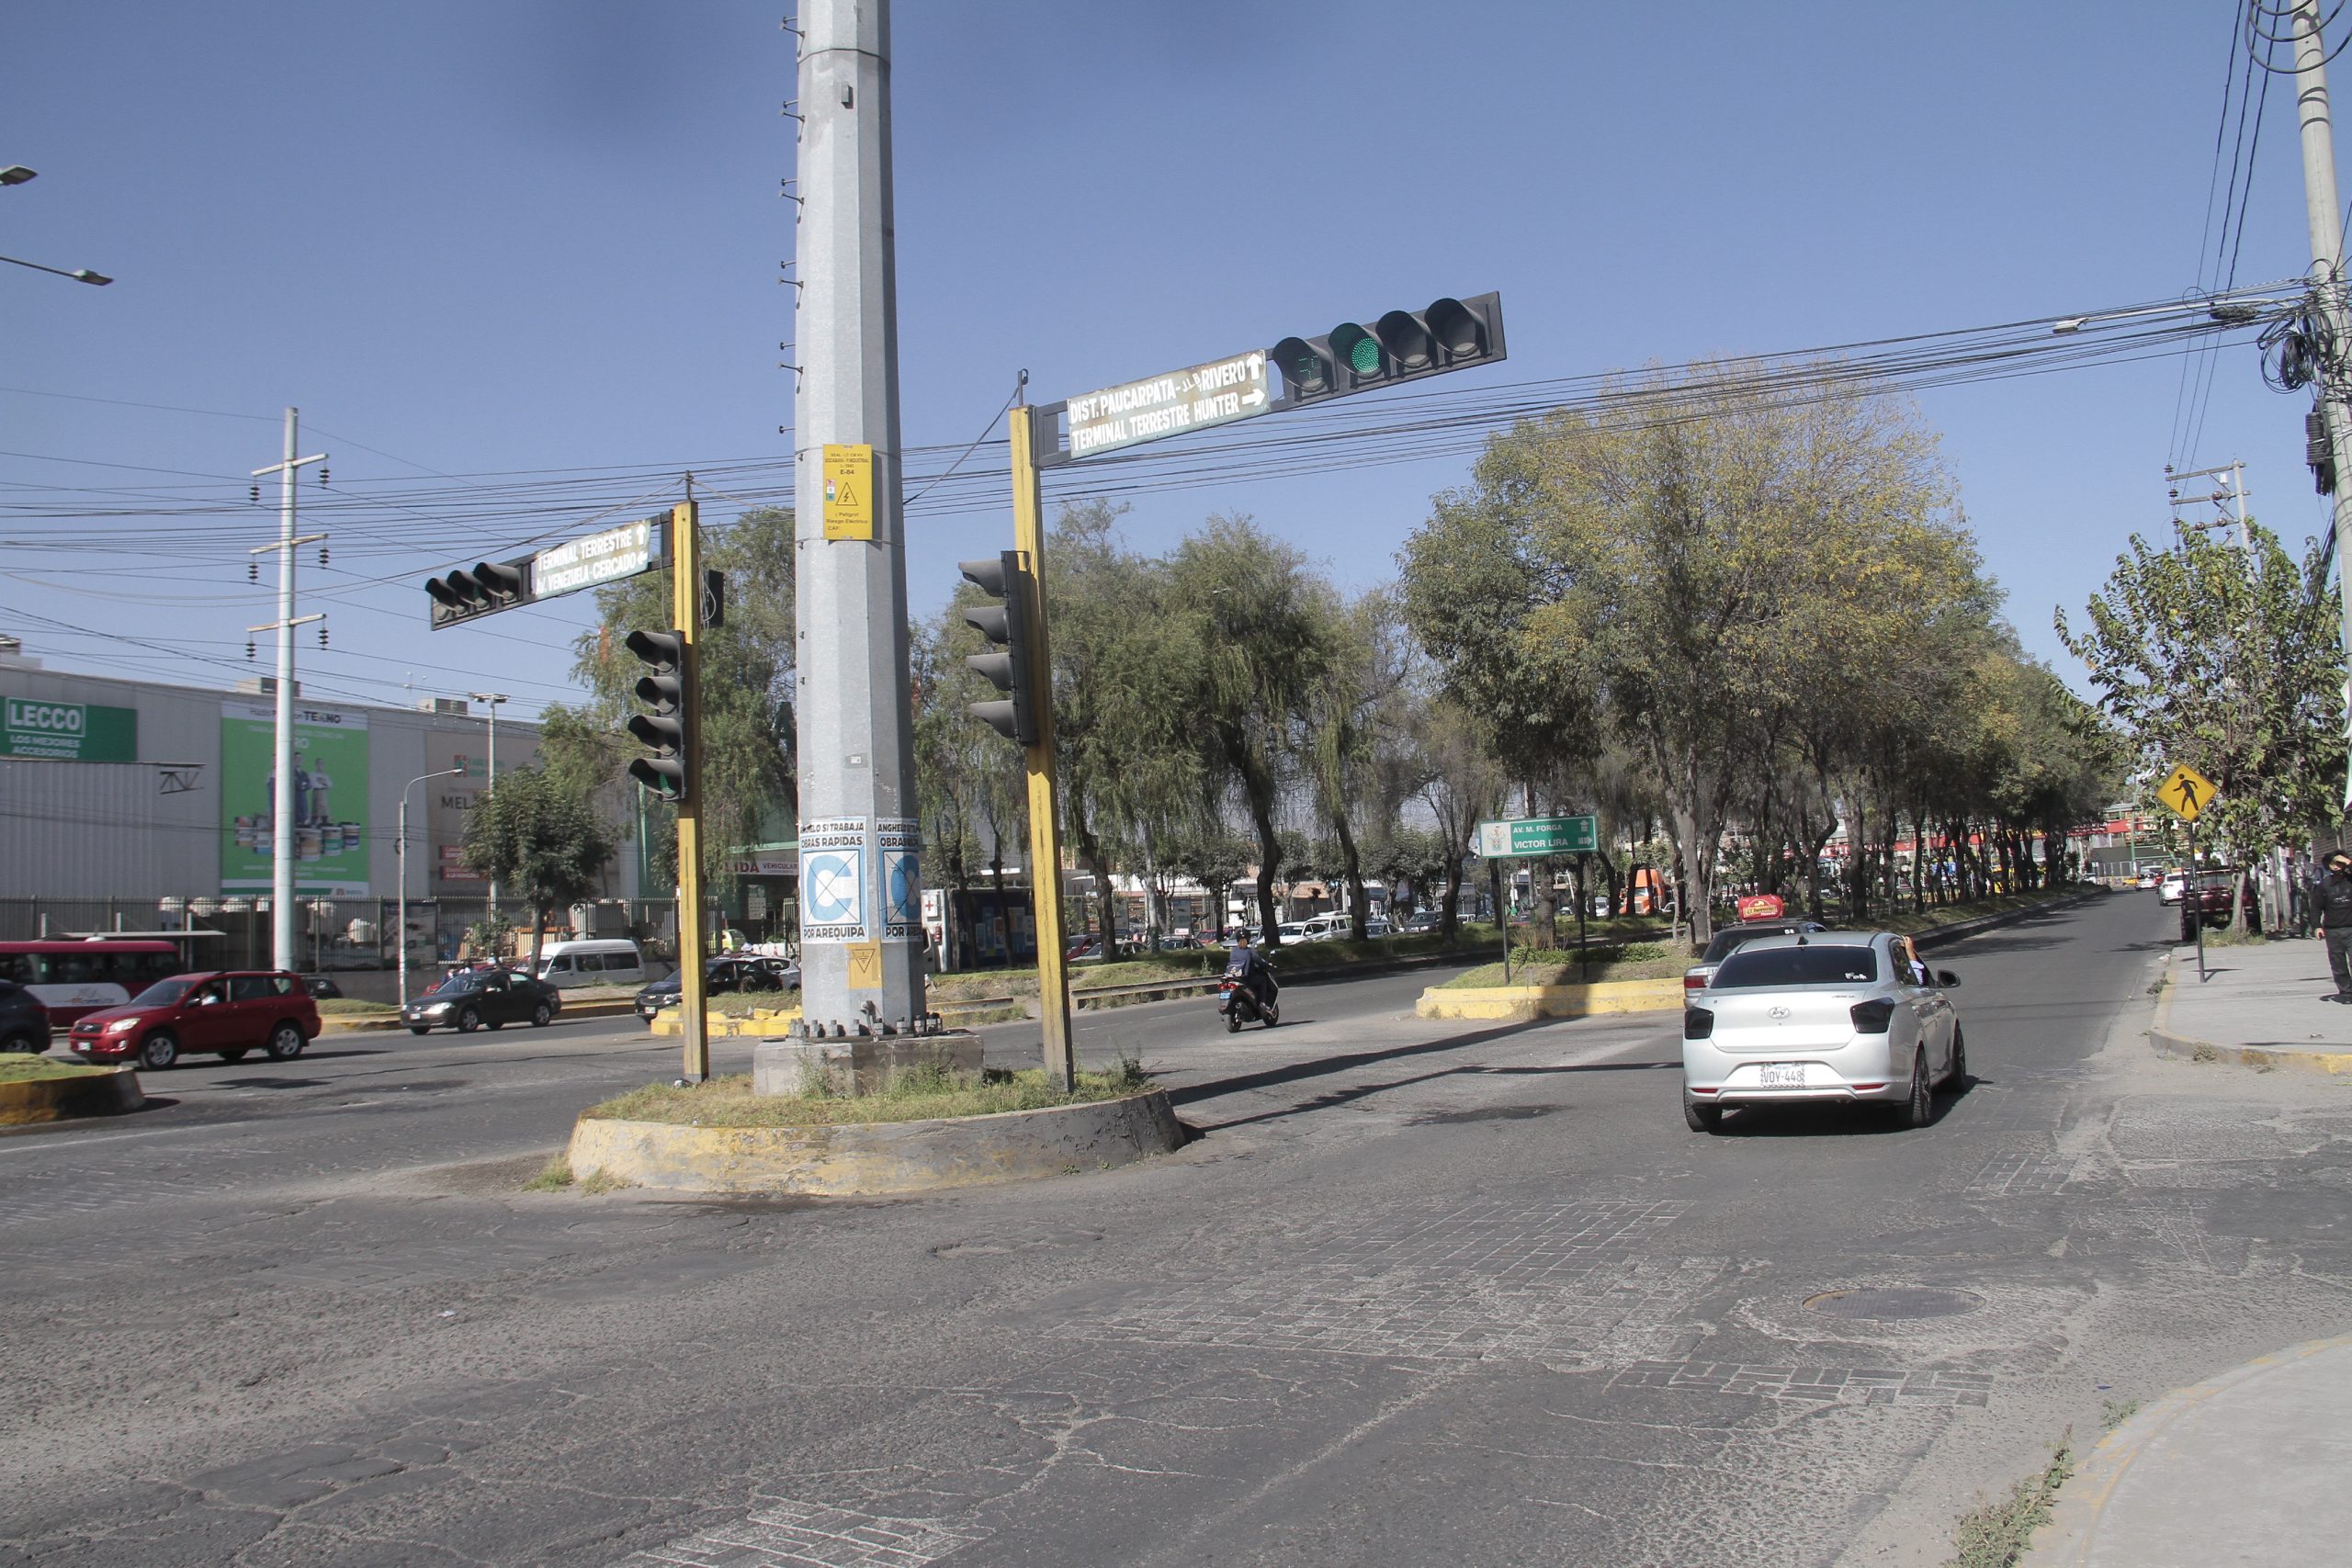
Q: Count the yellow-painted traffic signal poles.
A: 2